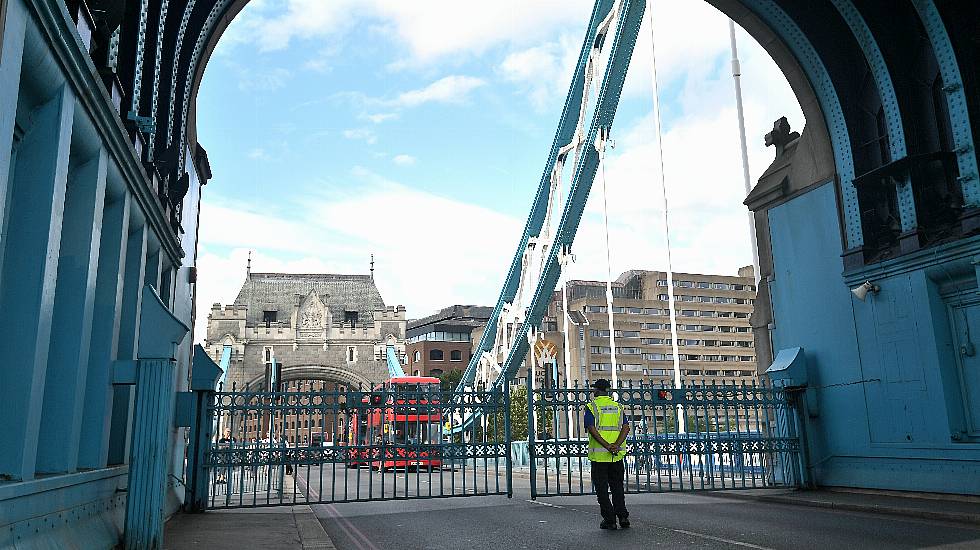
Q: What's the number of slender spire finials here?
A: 2